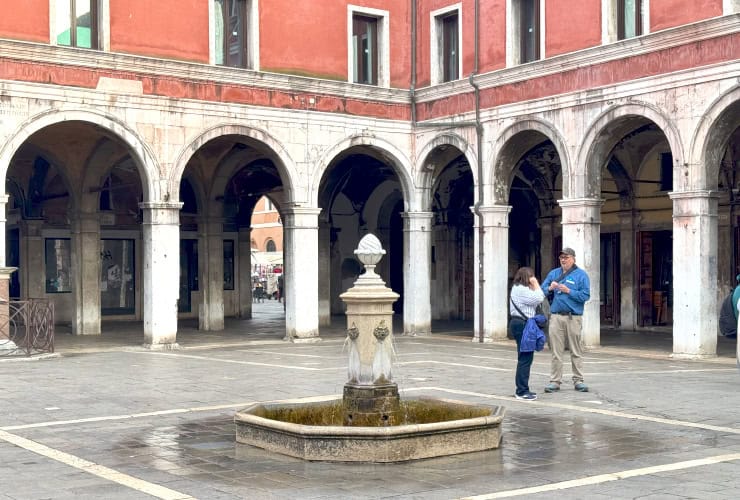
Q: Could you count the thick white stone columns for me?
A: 6